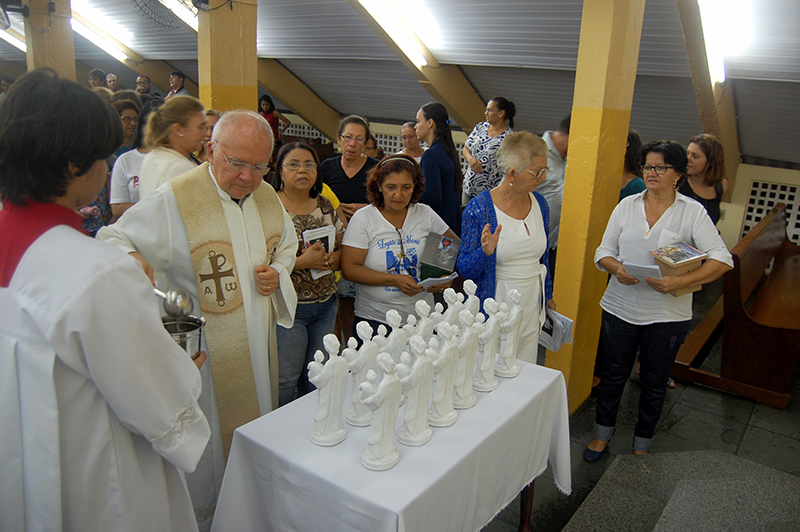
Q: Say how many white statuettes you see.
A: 12